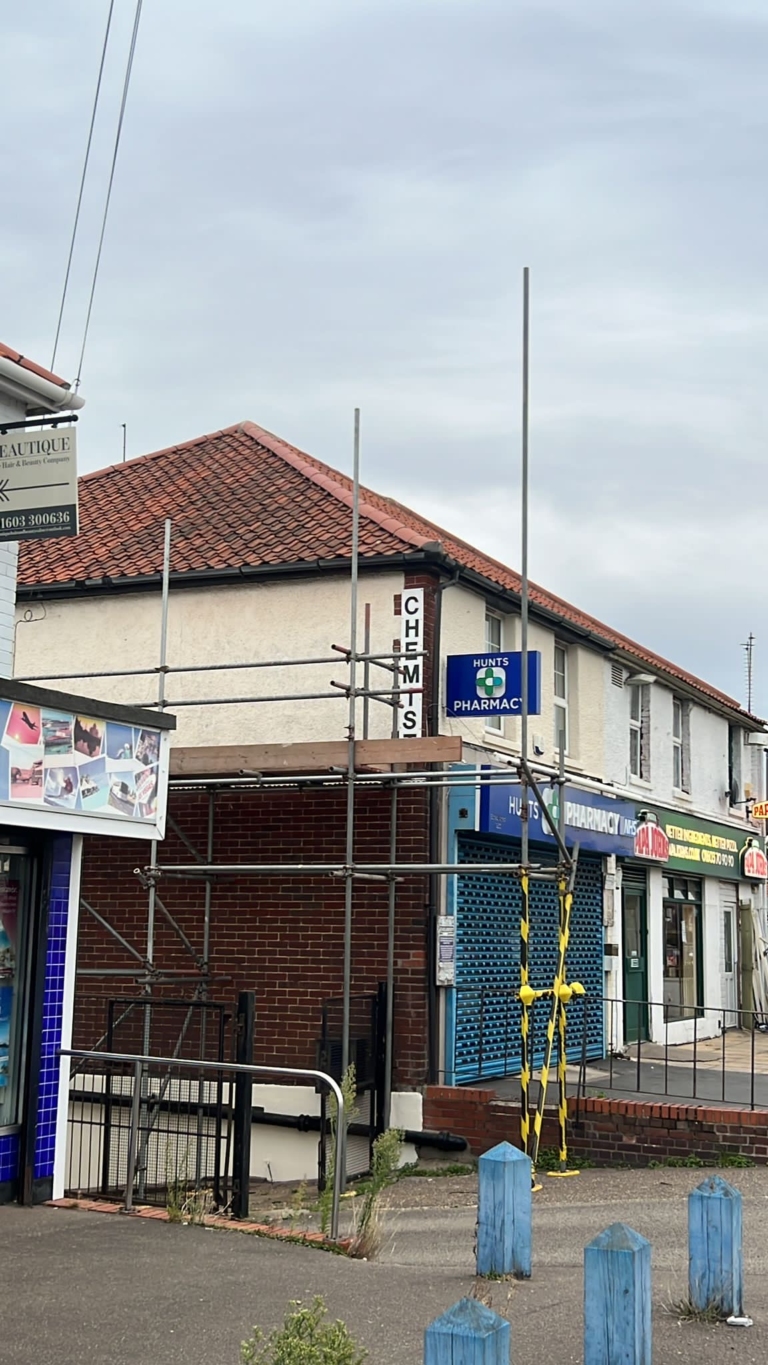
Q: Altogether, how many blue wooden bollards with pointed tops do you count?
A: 4